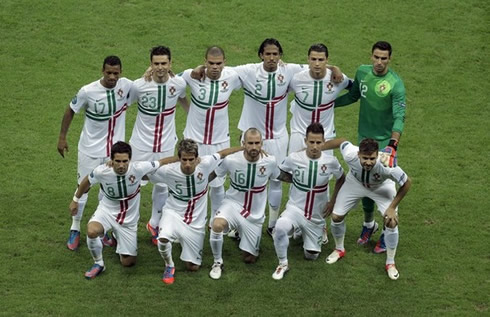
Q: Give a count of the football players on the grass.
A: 11